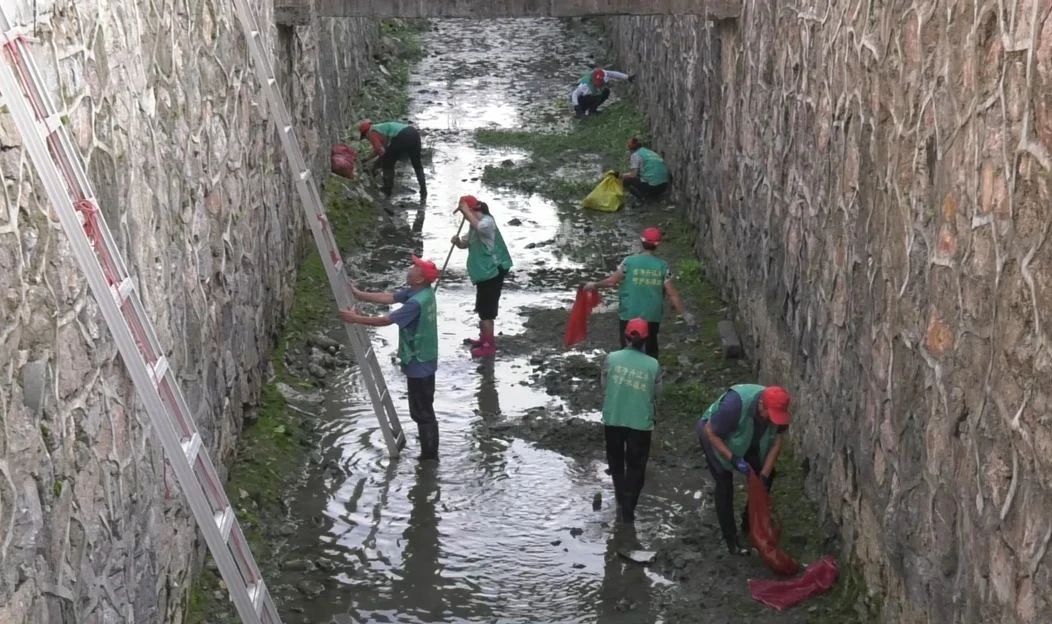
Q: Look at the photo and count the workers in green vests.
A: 8